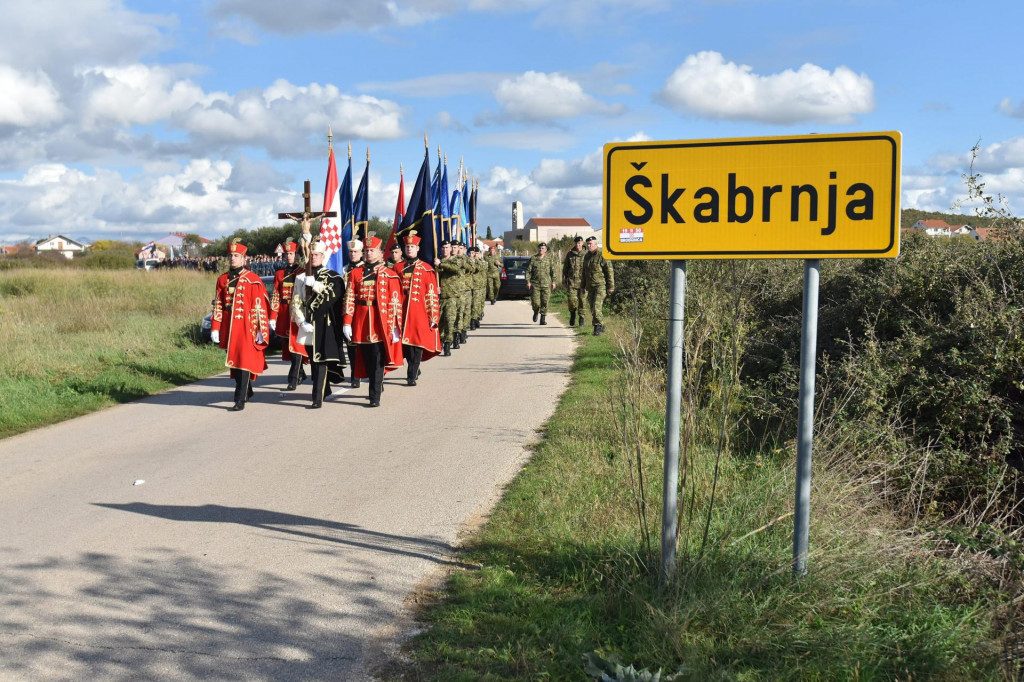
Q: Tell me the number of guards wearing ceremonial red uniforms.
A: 4